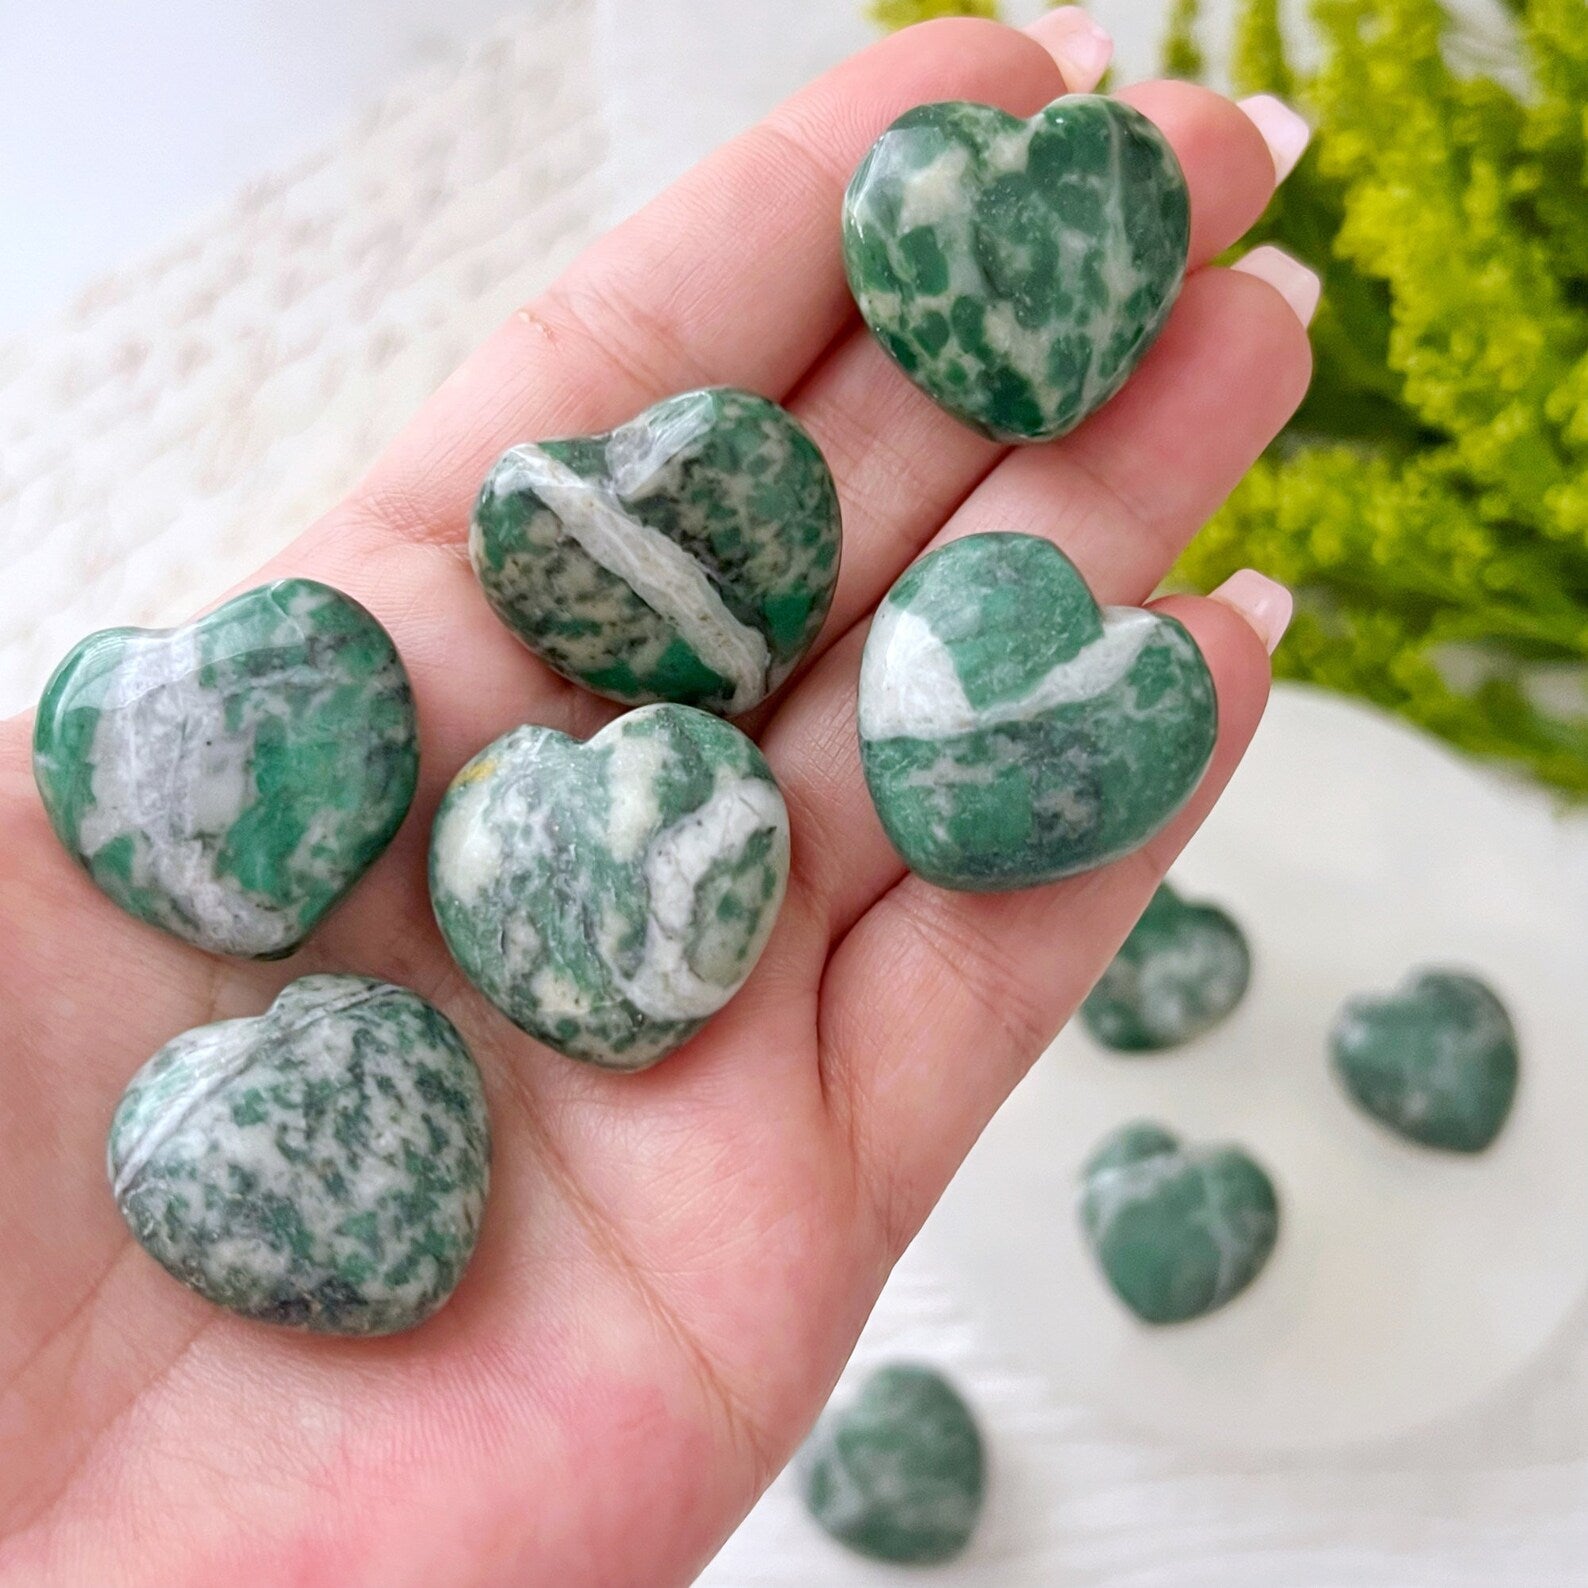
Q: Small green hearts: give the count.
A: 10